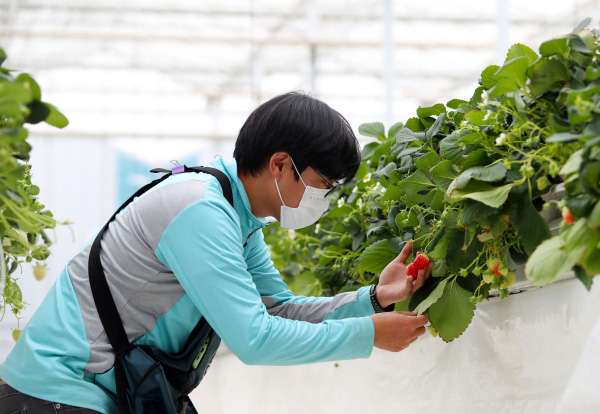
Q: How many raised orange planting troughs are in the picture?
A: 0